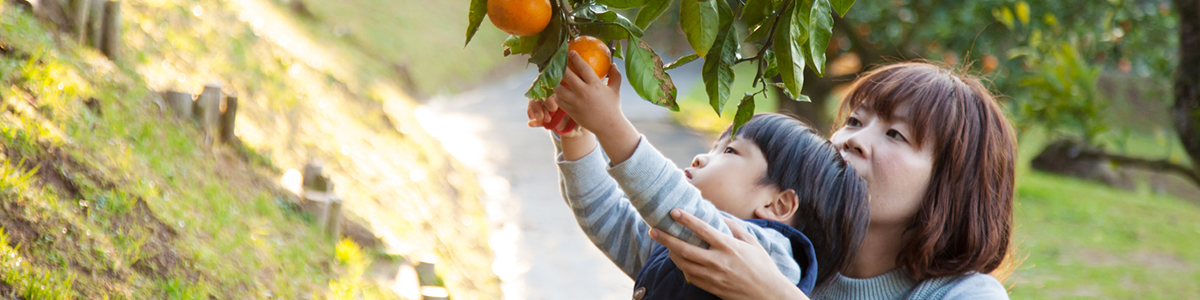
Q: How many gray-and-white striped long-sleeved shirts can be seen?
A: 1